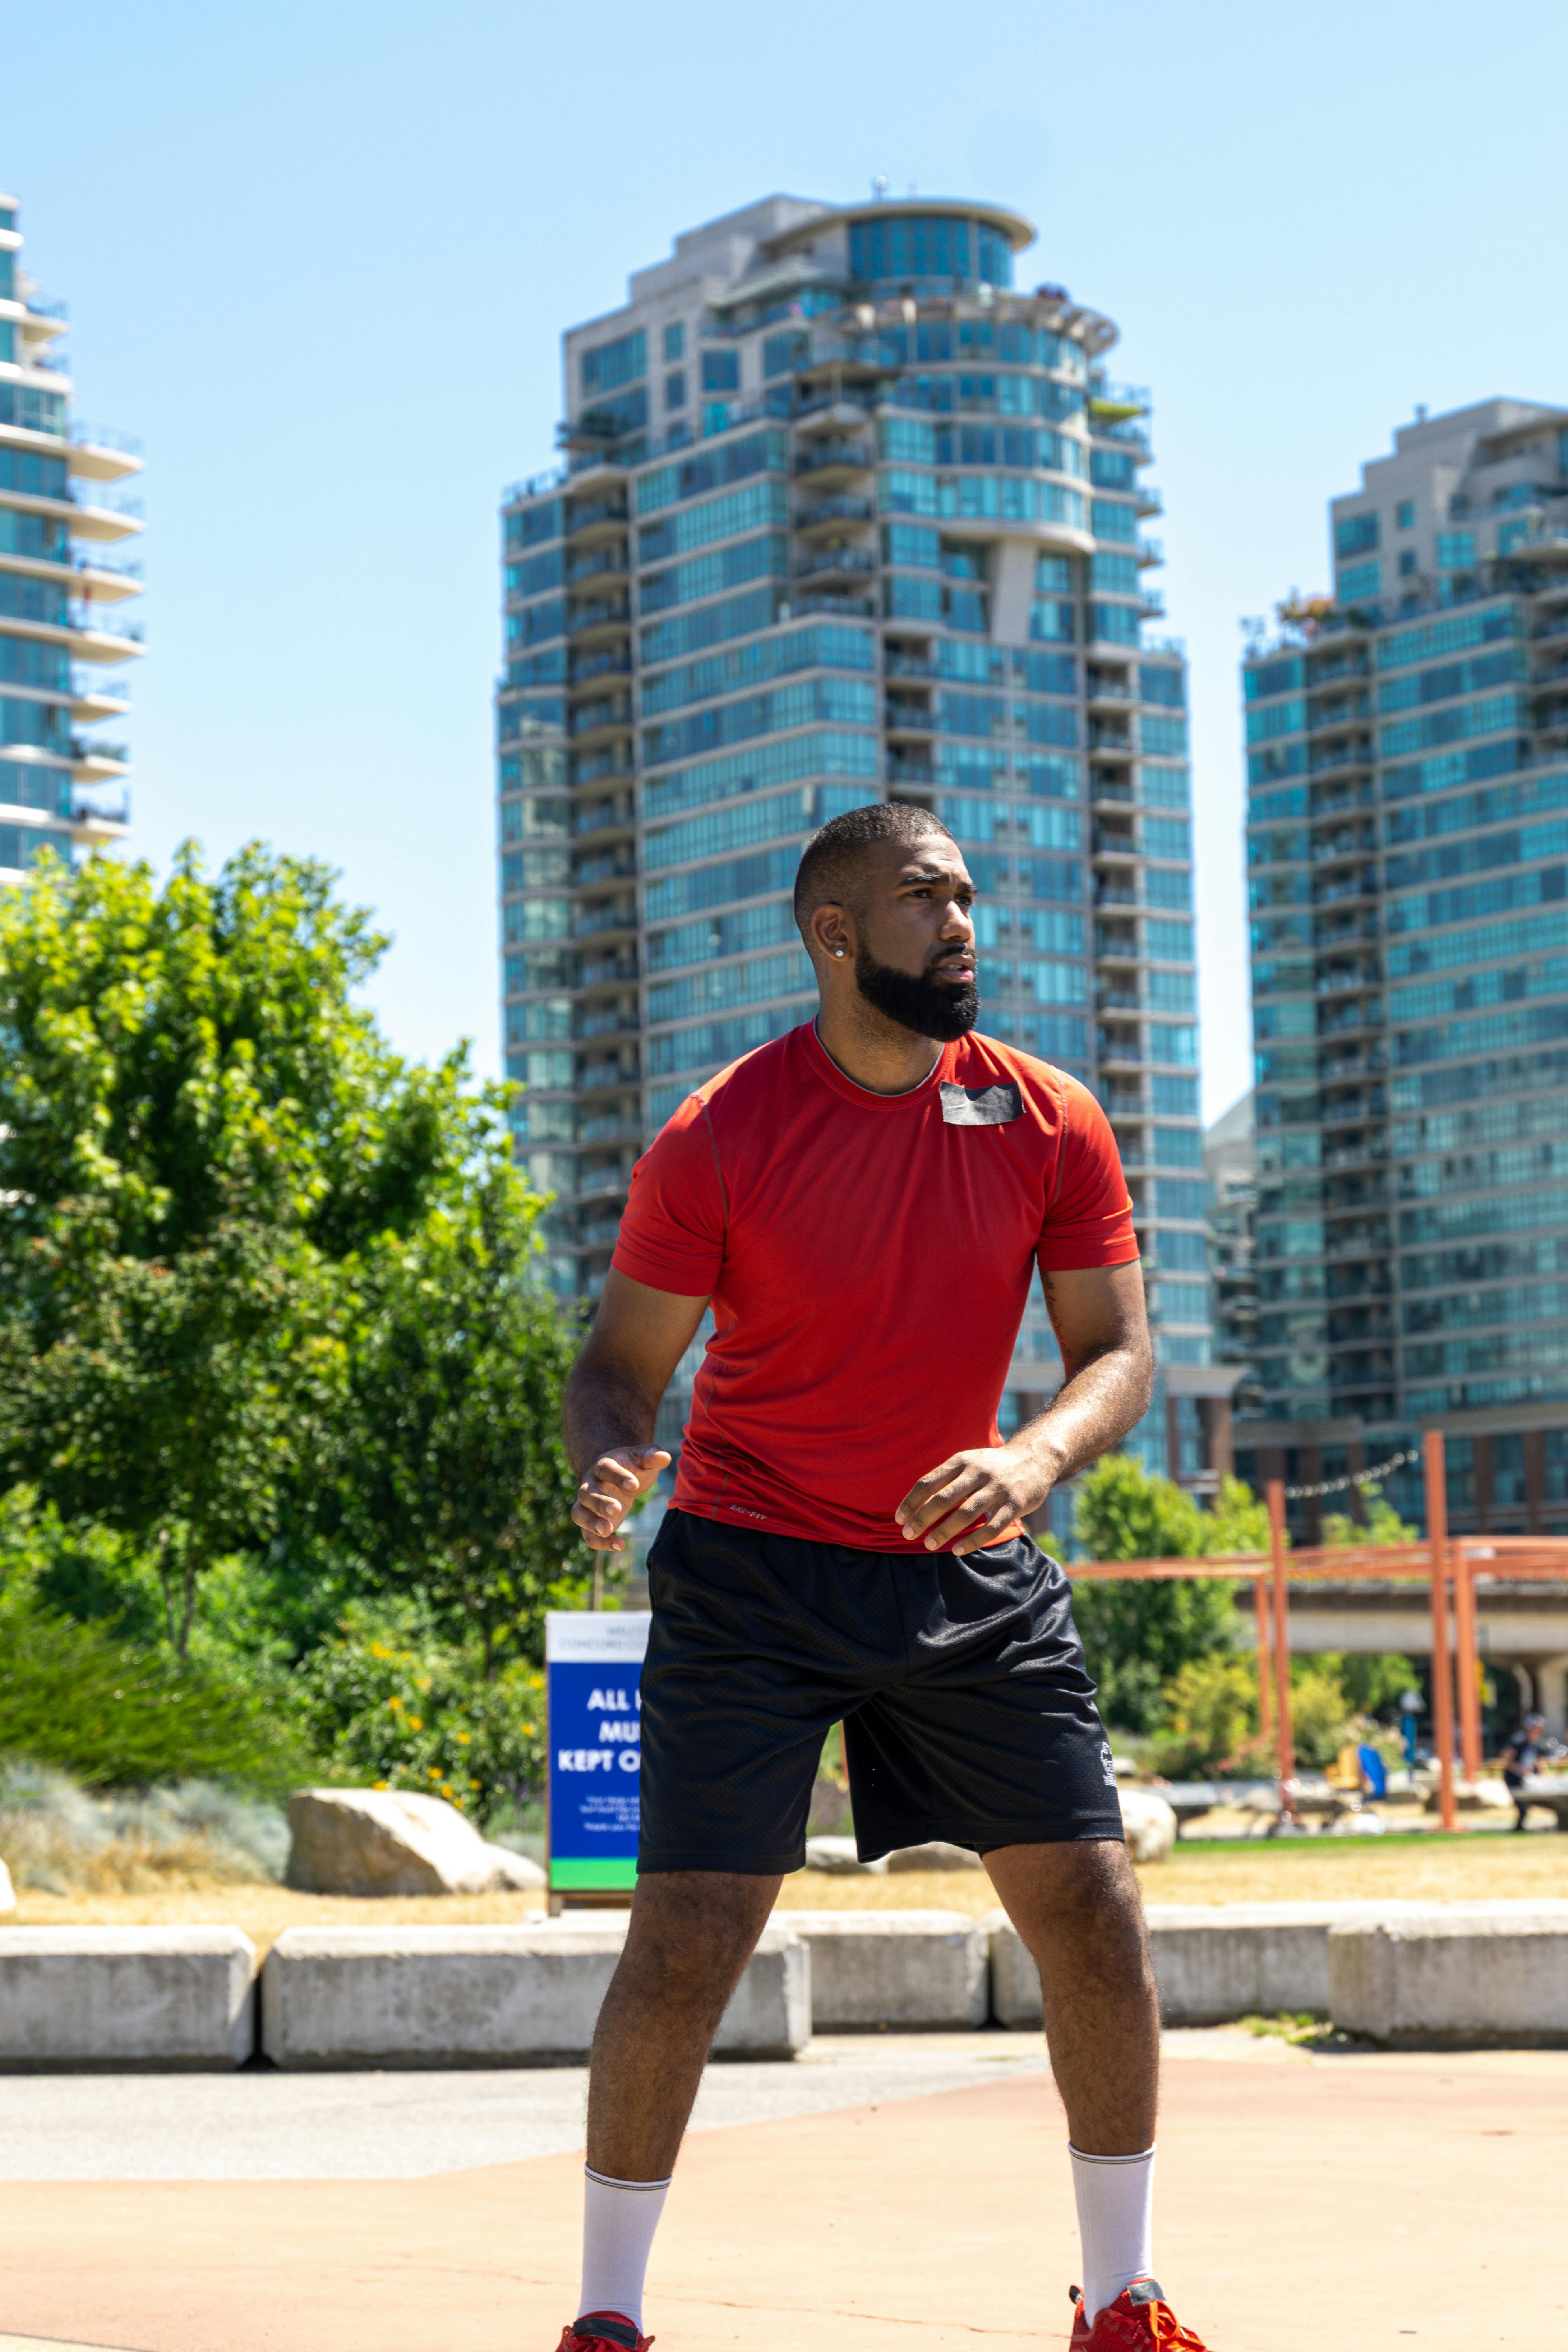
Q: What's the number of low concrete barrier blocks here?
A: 5